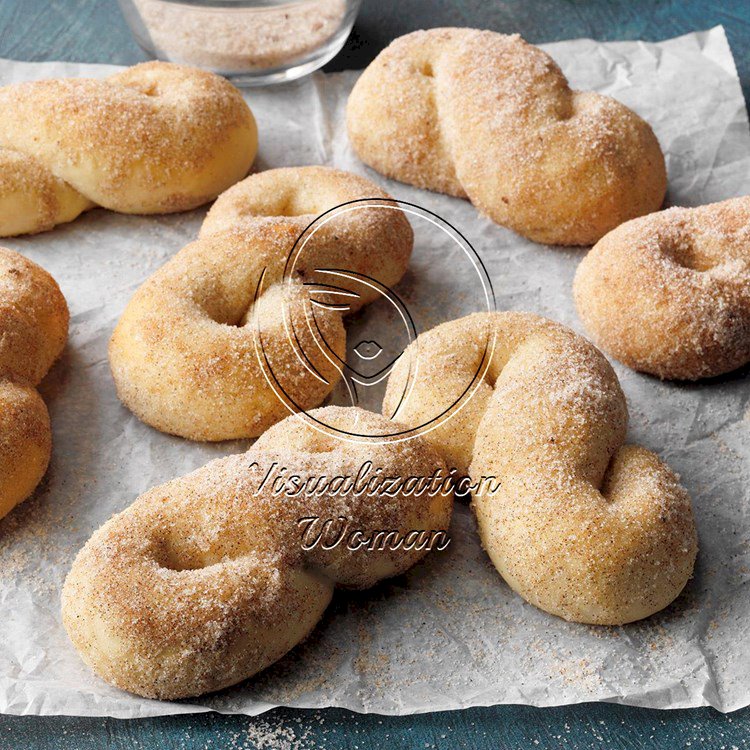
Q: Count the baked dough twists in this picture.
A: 7